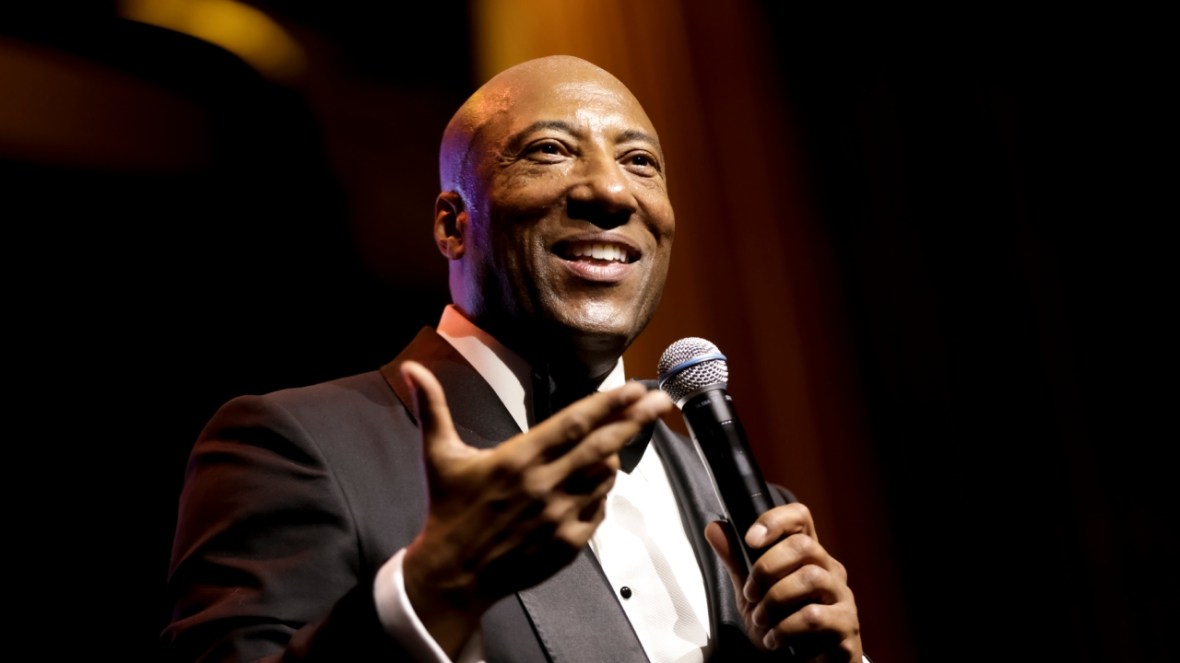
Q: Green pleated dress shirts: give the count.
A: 0